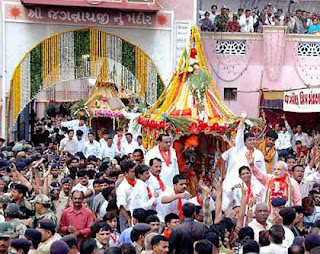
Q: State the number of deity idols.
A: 1